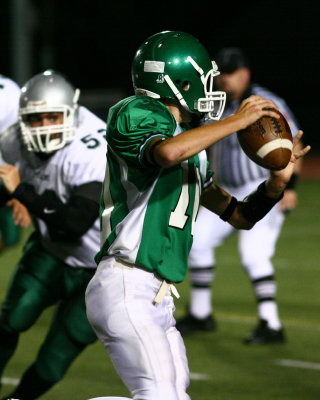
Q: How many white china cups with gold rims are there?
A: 0